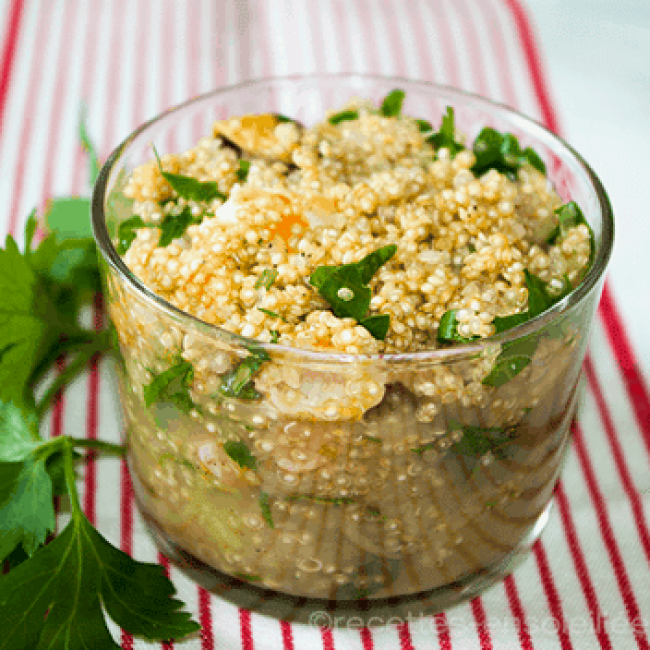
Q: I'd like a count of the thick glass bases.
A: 1